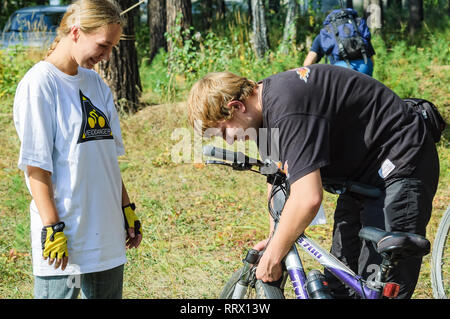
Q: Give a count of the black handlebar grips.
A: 2